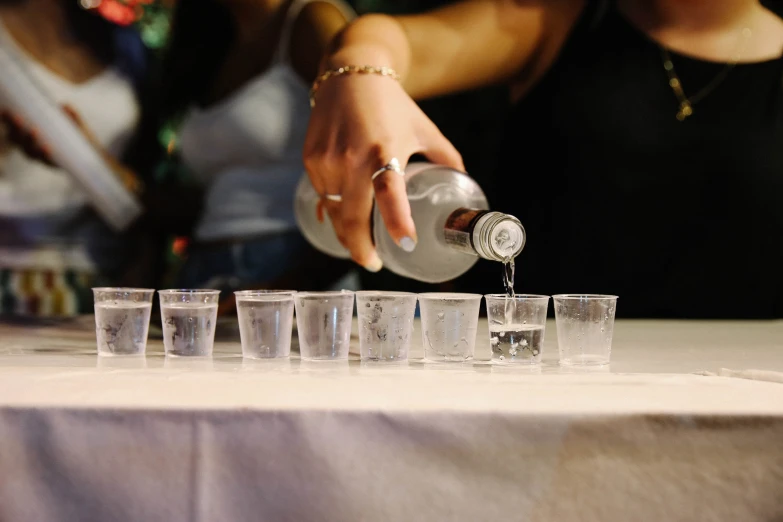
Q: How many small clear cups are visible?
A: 8